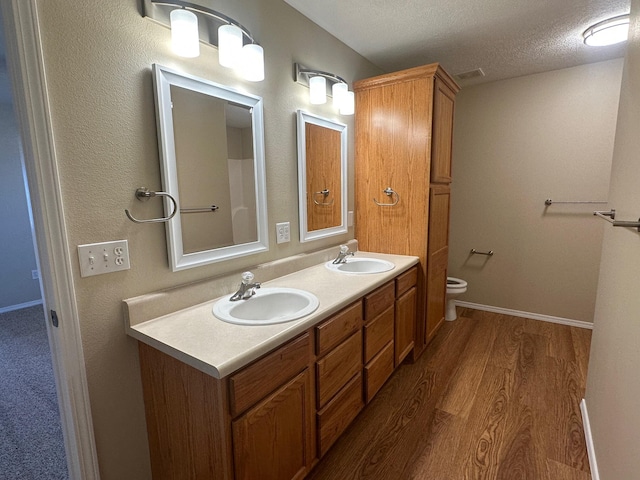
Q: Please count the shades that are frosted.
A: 6